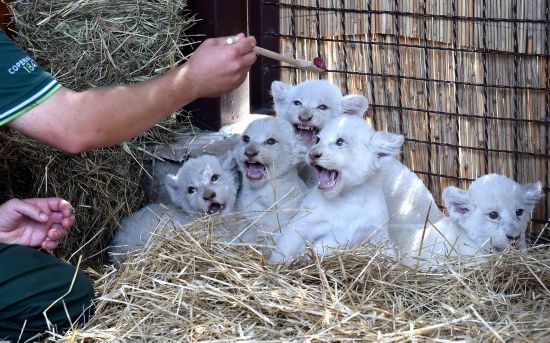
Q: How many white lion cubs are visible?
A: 5